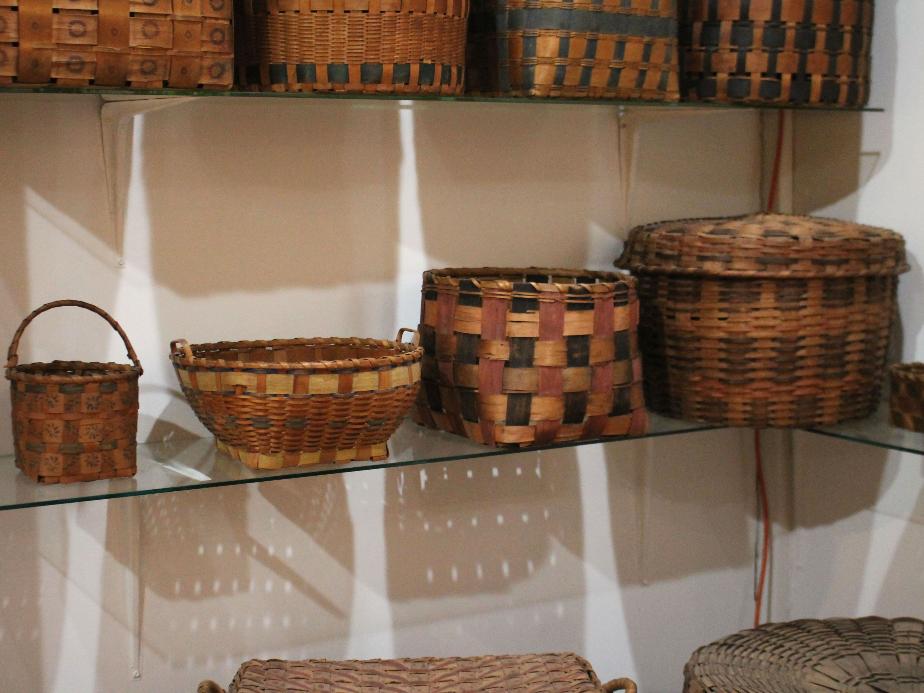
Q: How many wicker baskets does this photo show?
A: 11